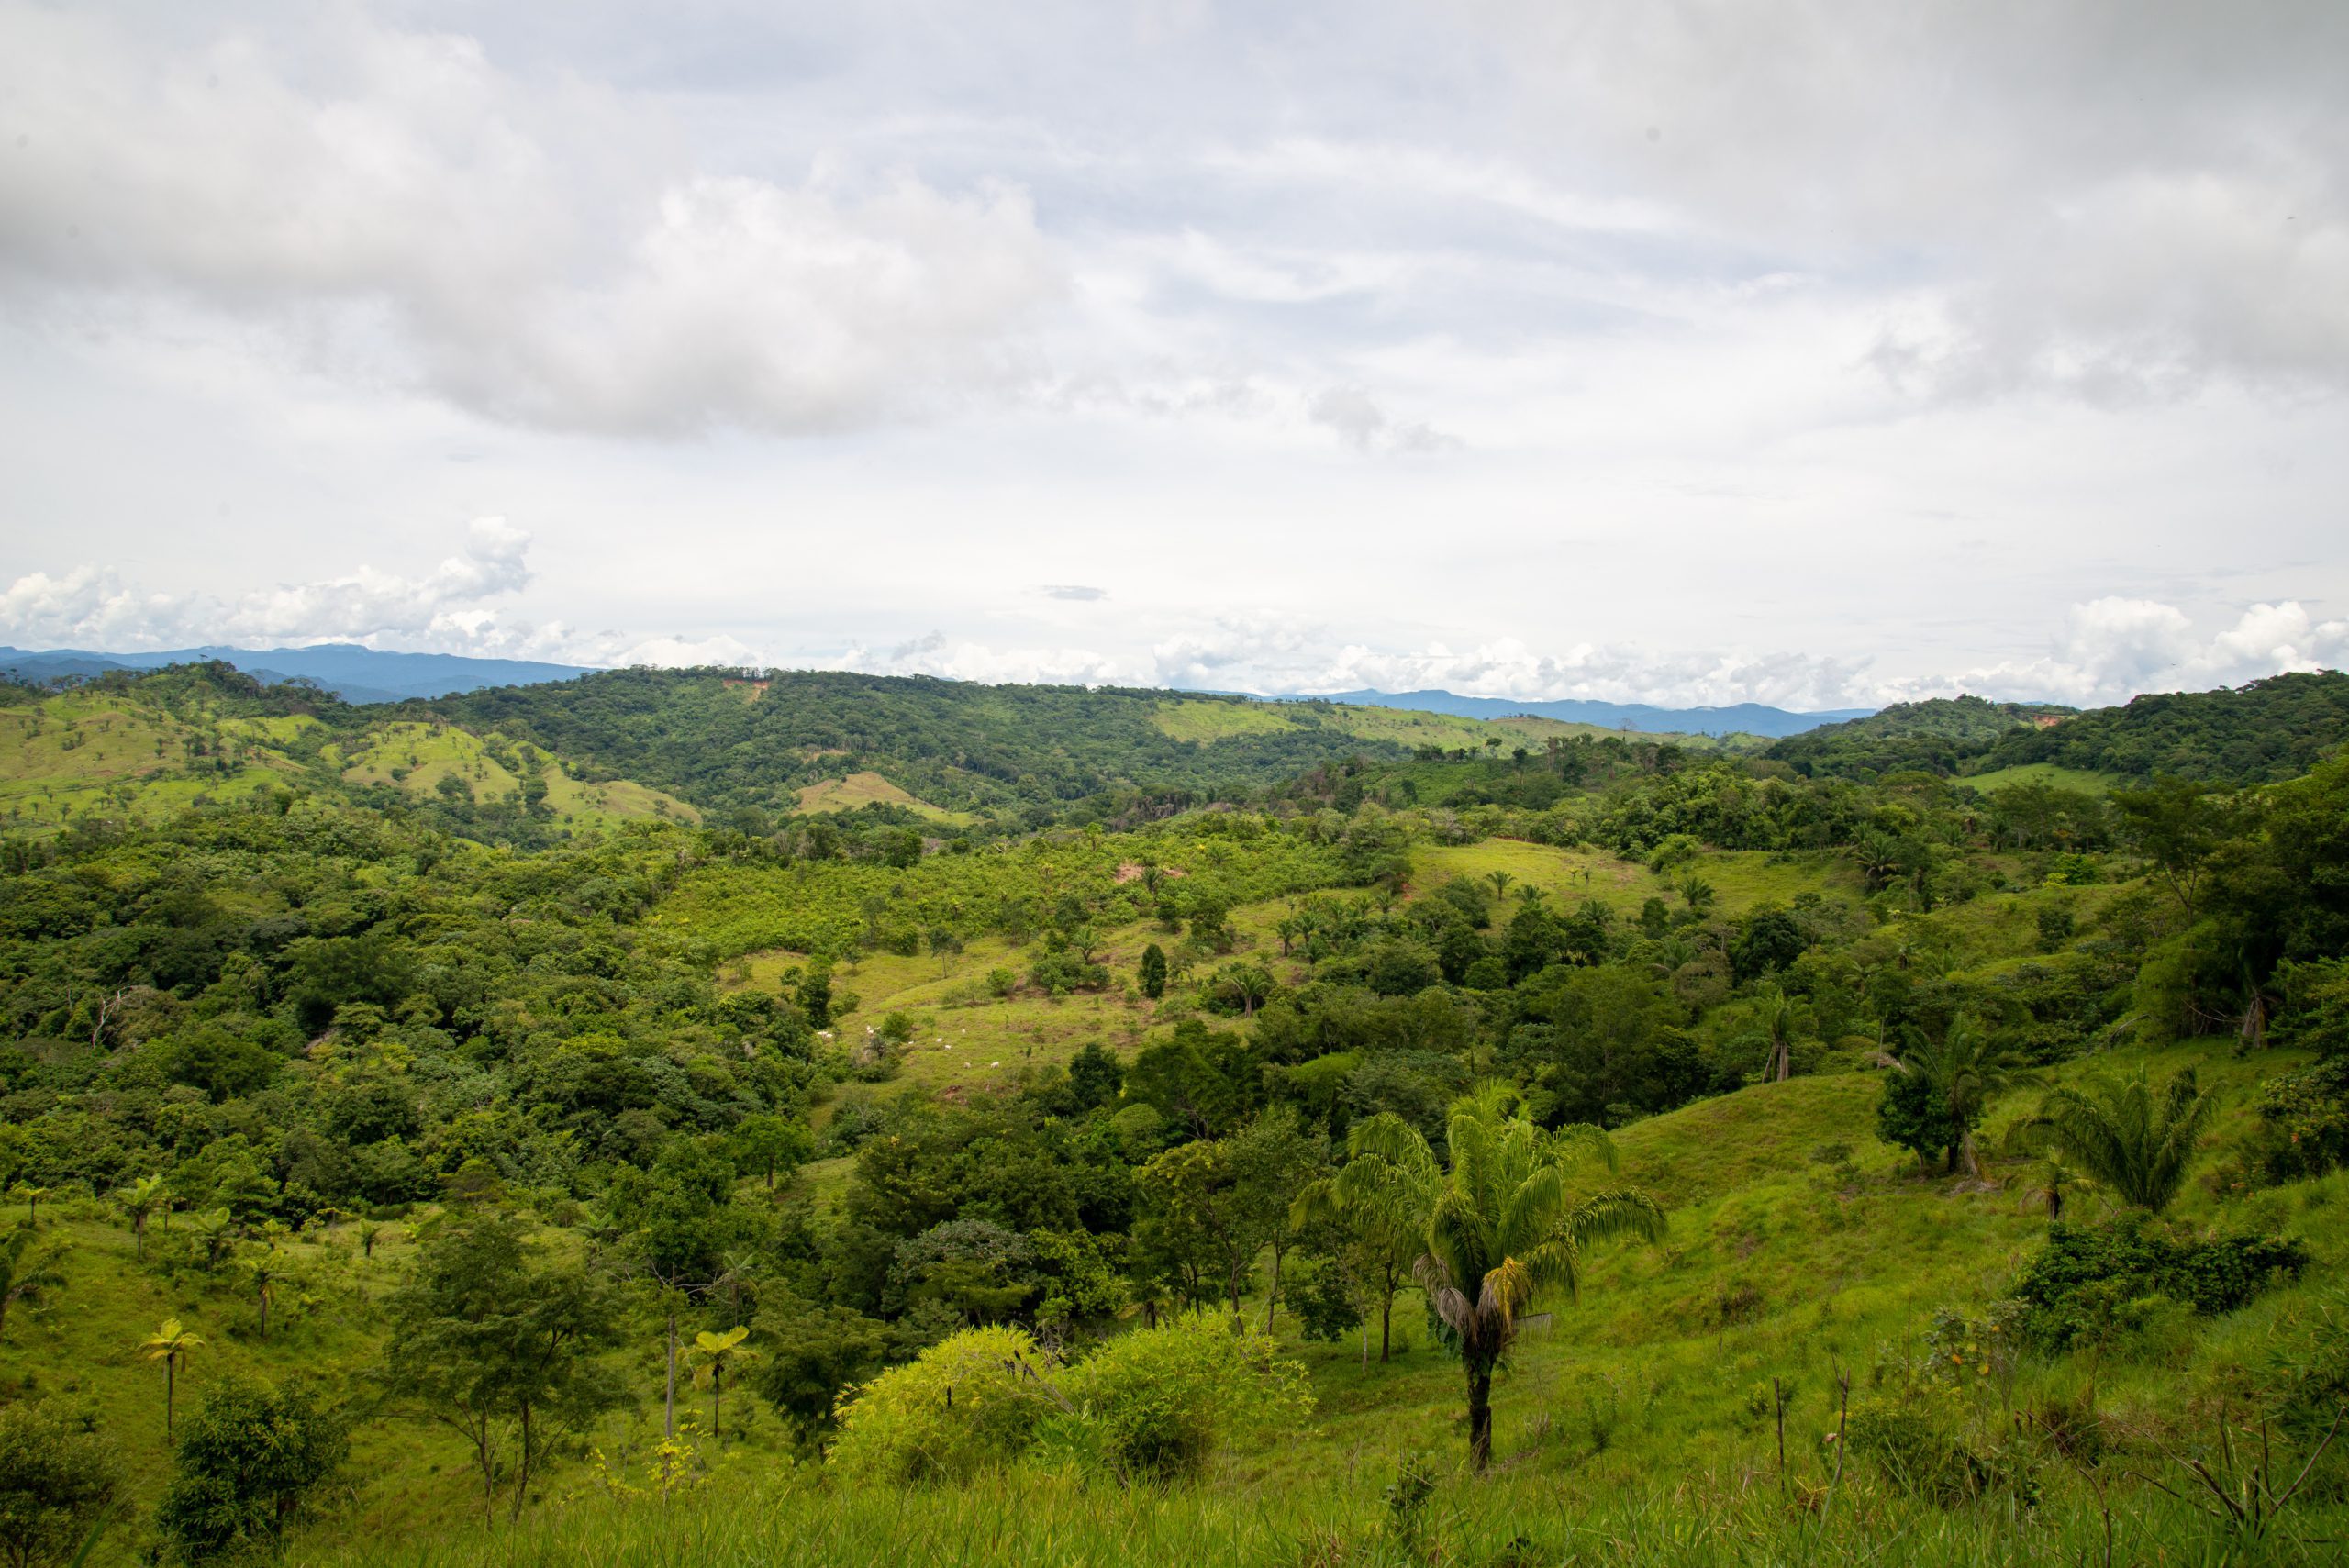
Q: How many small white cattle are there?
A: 11